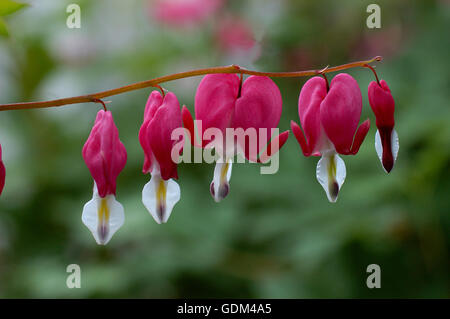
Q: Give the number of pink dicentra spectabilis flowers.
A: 5